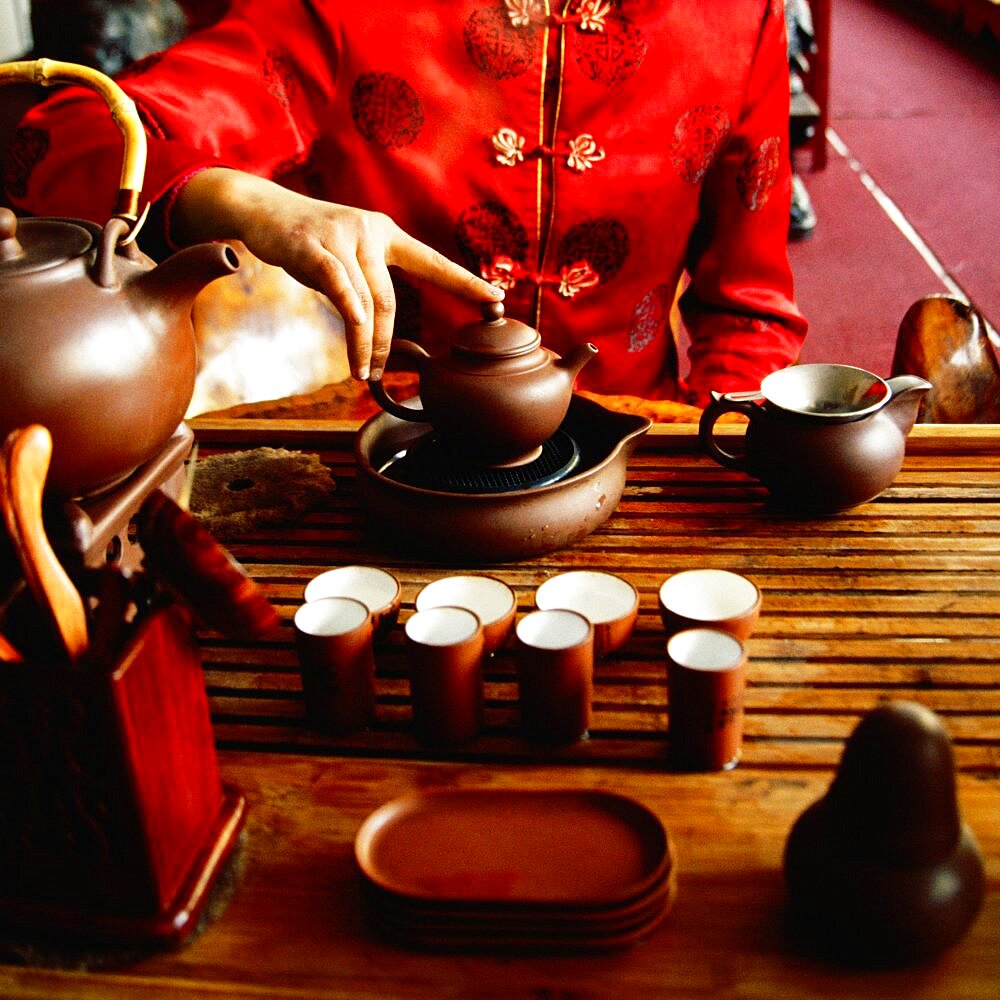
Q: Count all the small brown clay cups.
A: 8